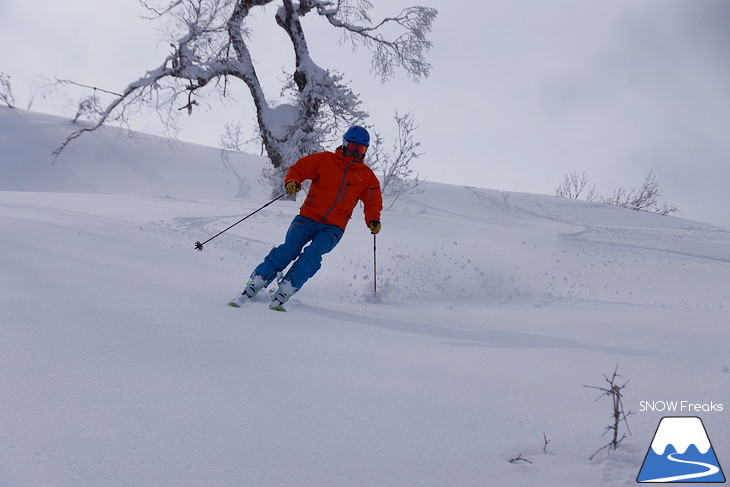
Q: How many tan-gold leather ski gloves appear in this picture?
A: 2